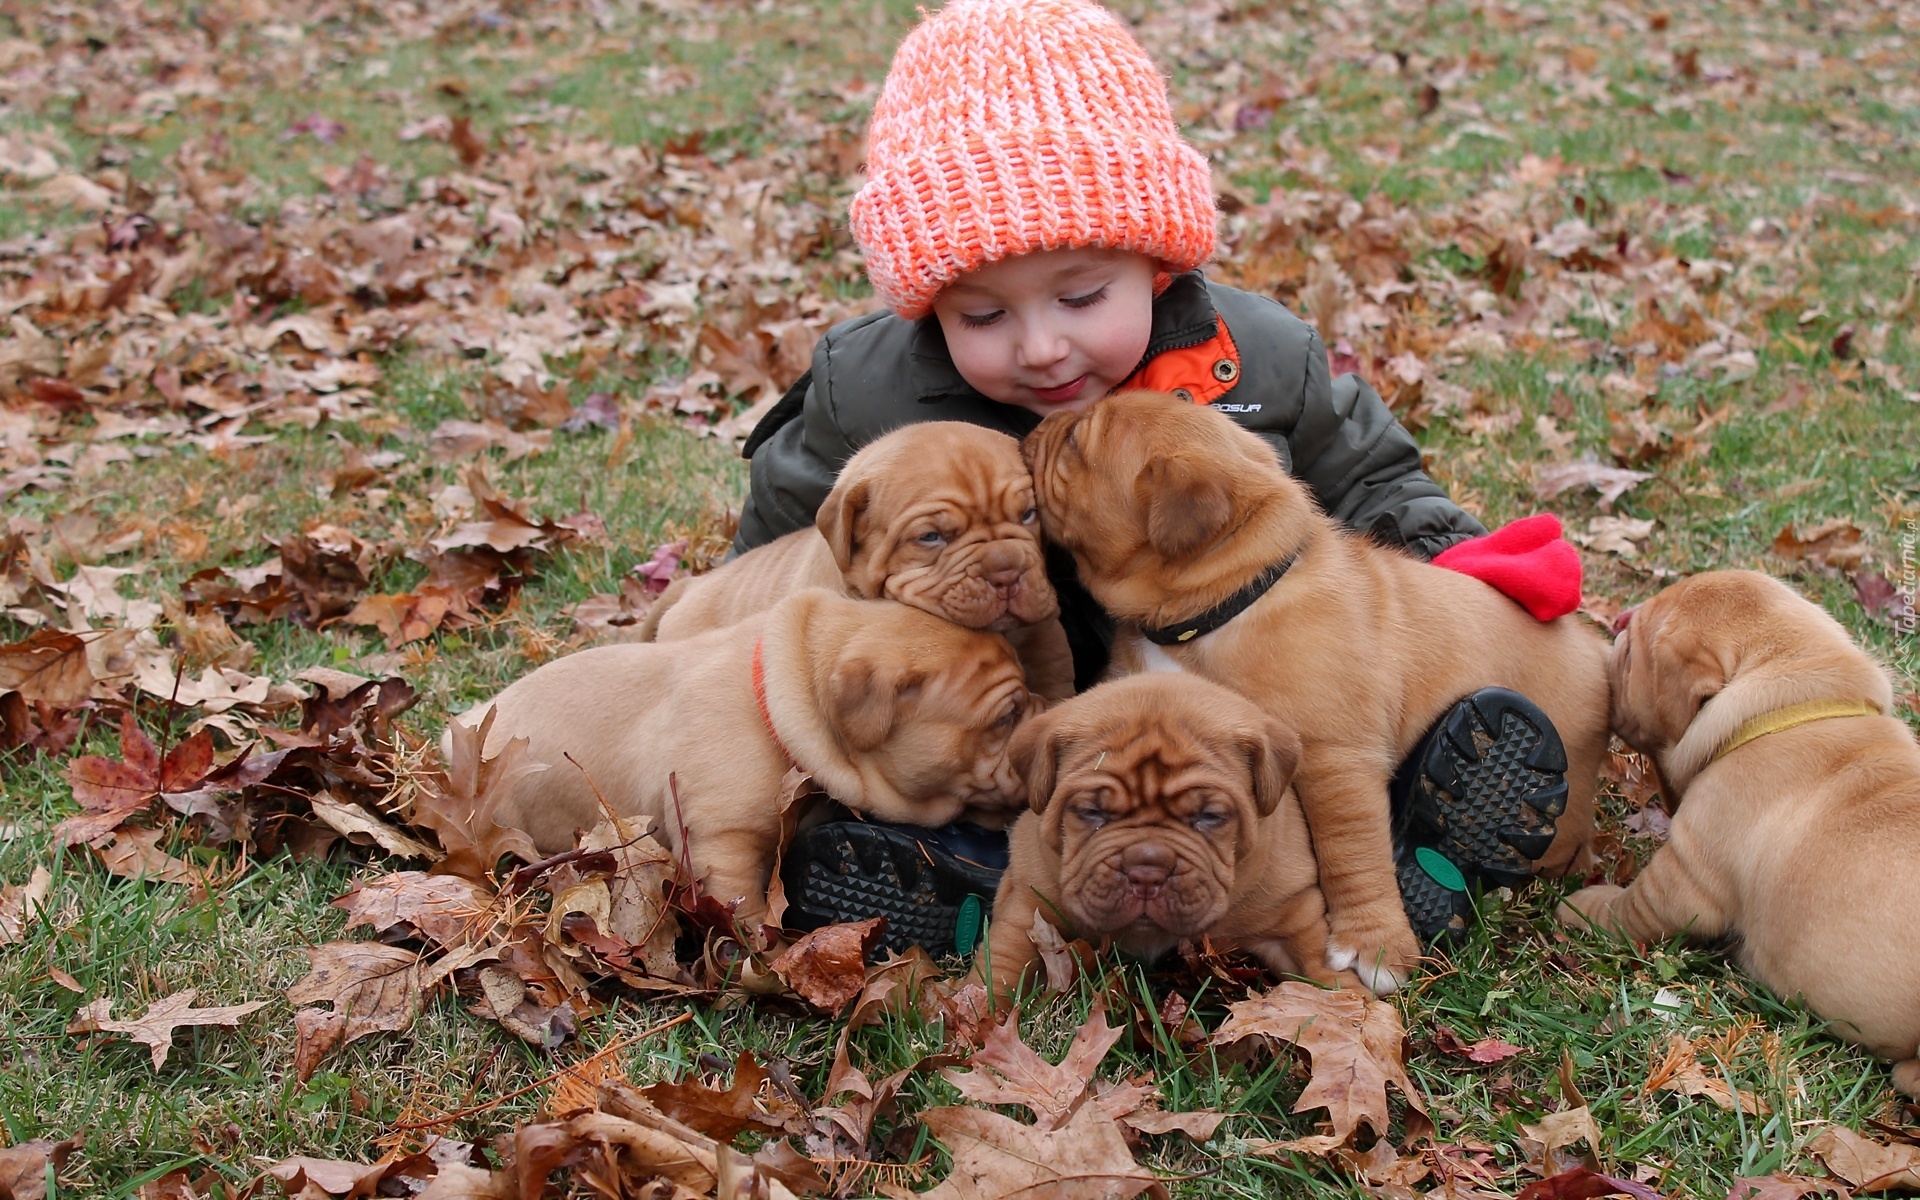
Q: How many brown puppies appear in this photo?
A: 5